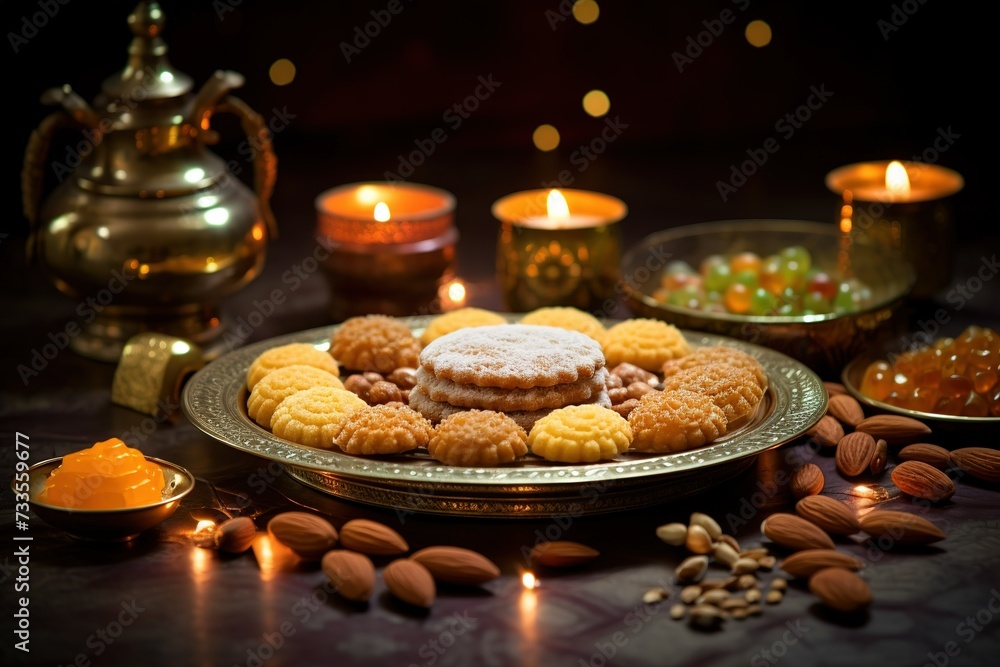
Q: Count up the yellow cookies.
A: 7